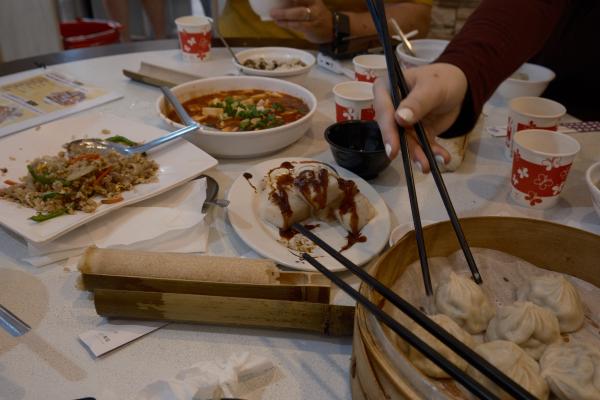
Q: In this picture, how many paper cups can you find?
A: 5